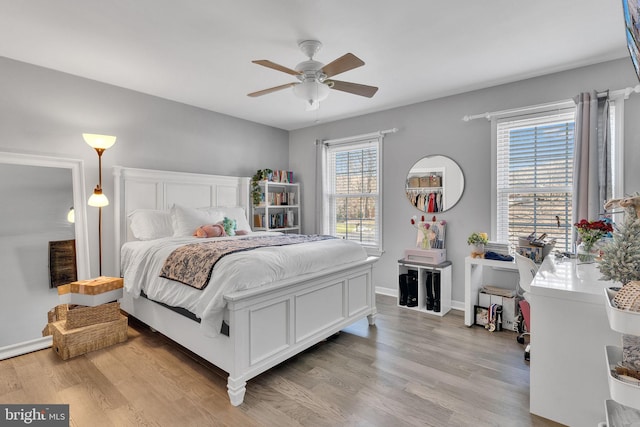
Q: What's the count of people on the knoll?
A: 0